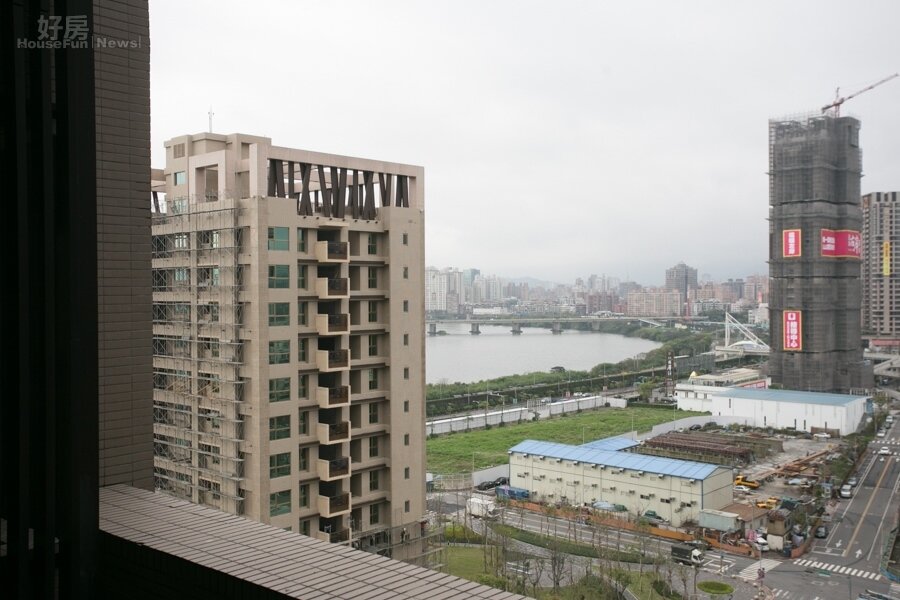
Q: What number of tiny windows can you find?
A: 9